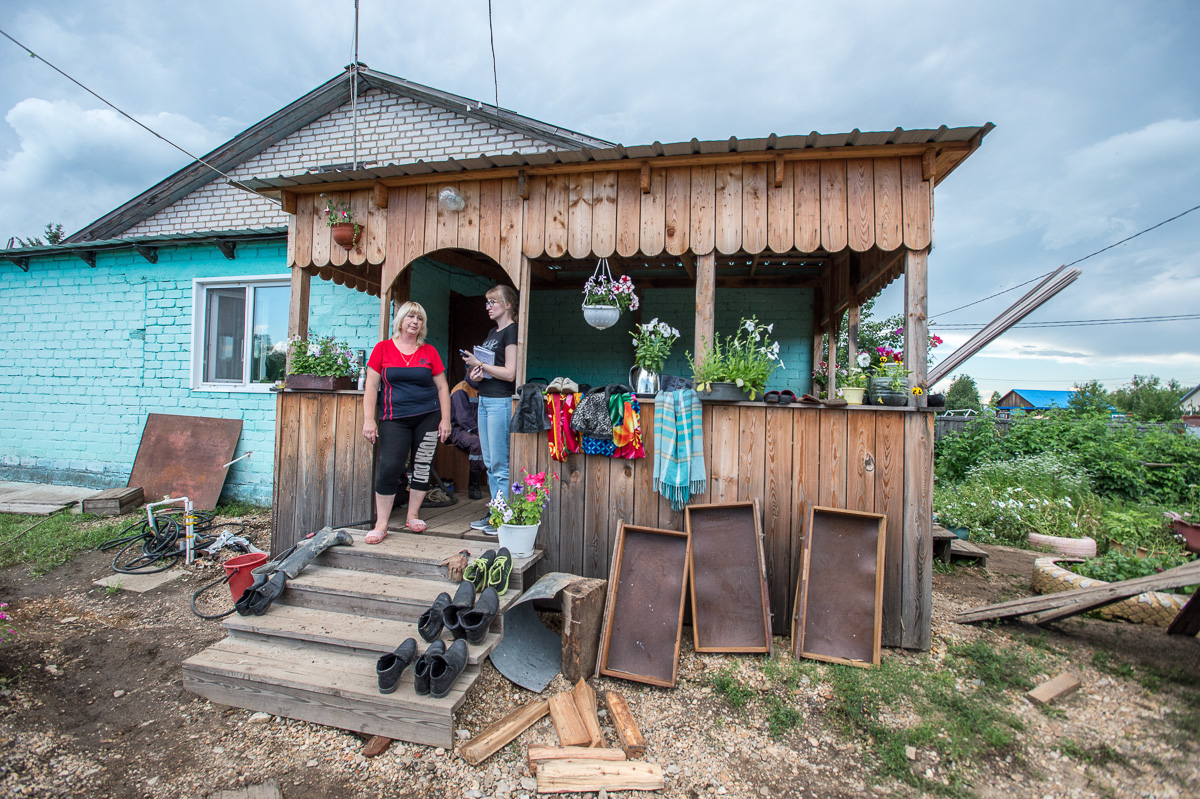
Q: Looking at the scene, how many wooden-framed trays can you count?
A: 3